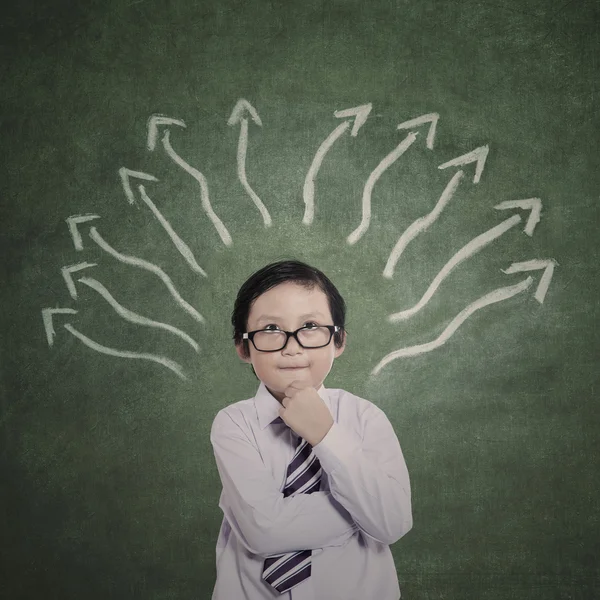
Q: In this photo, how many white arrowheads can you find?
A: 11